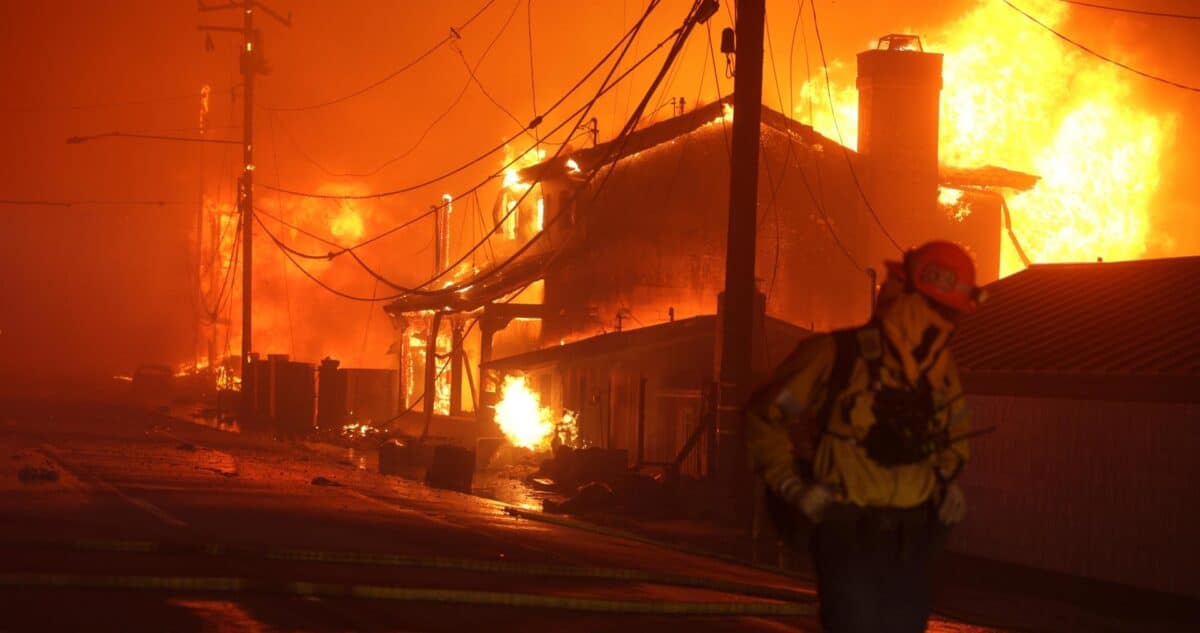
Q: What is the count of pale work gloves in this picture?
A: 2